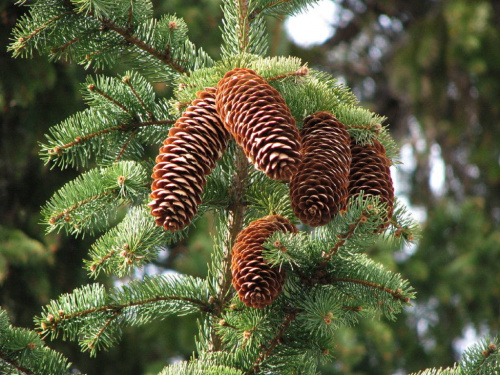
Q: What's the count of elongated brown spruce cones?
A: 5